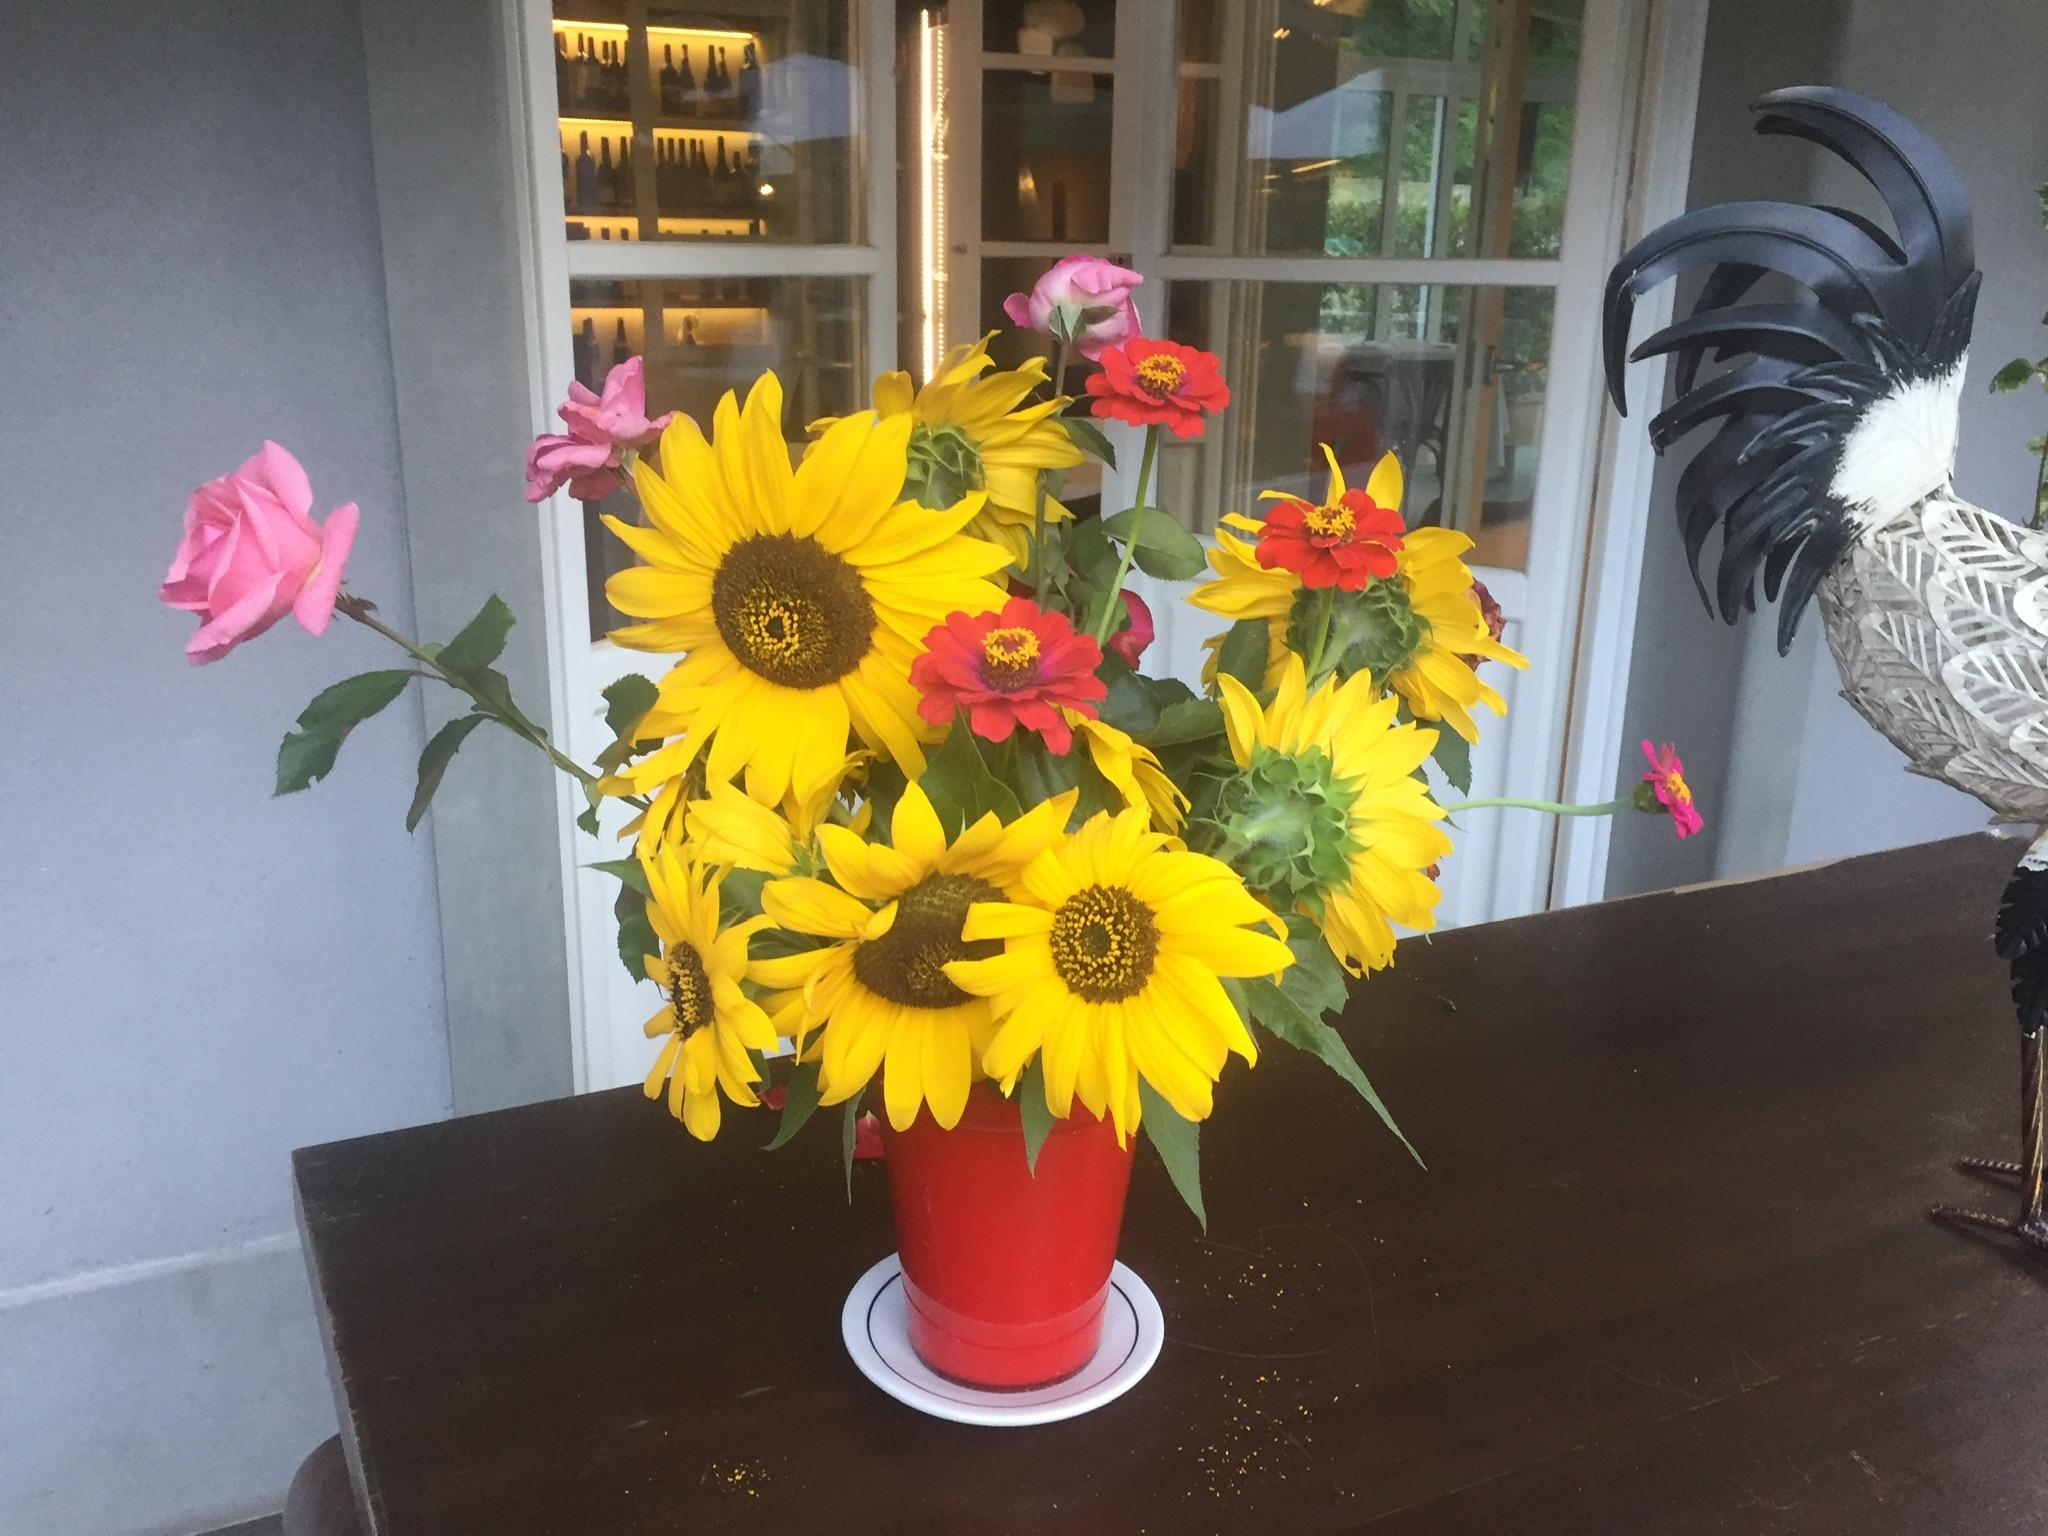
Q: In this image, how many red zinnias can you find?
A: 3